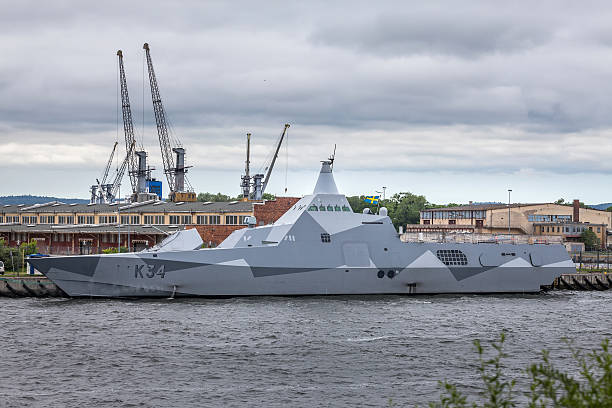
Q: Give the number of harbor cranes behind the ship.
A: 6